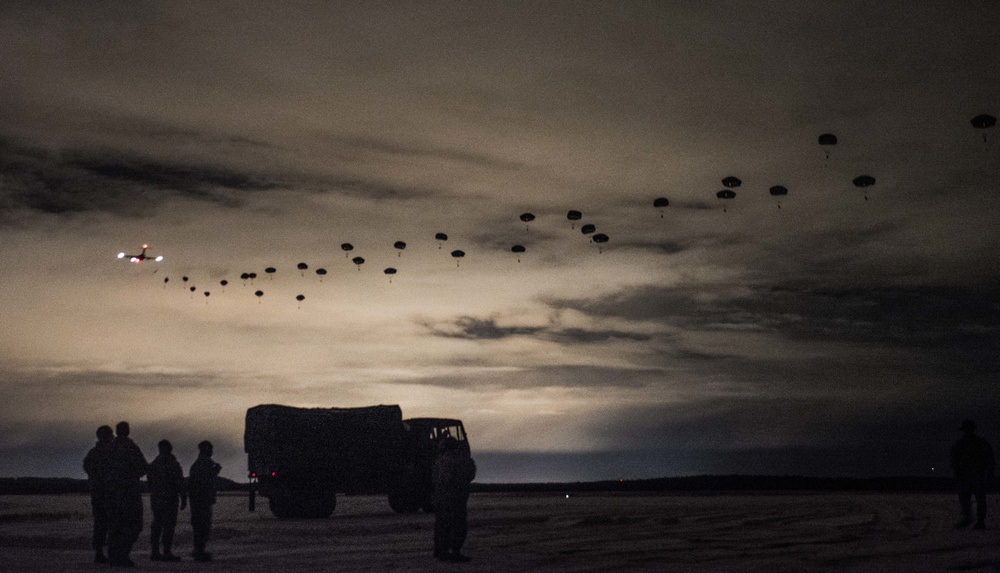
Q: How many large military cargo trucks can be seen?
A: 1